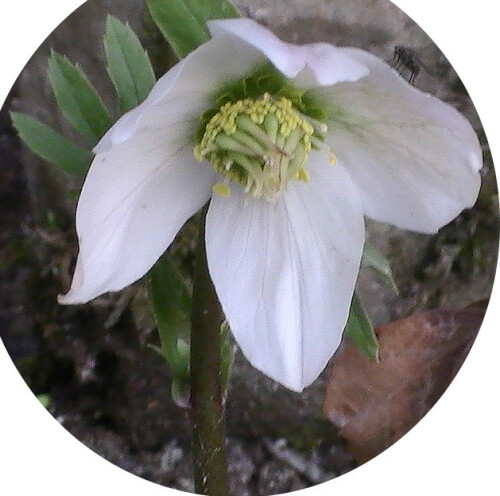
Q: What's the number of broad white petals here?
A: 5